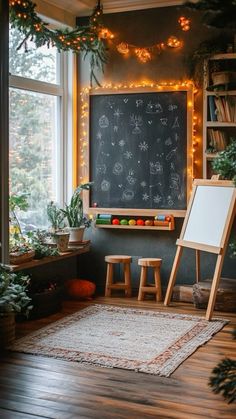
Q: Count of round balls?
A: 5